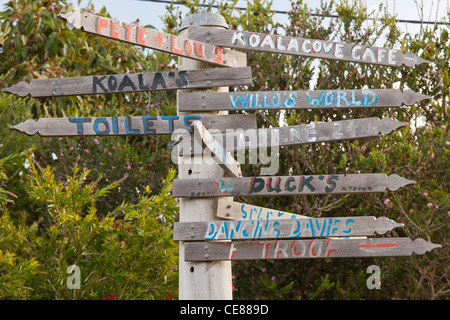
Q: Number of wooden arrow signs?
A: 11